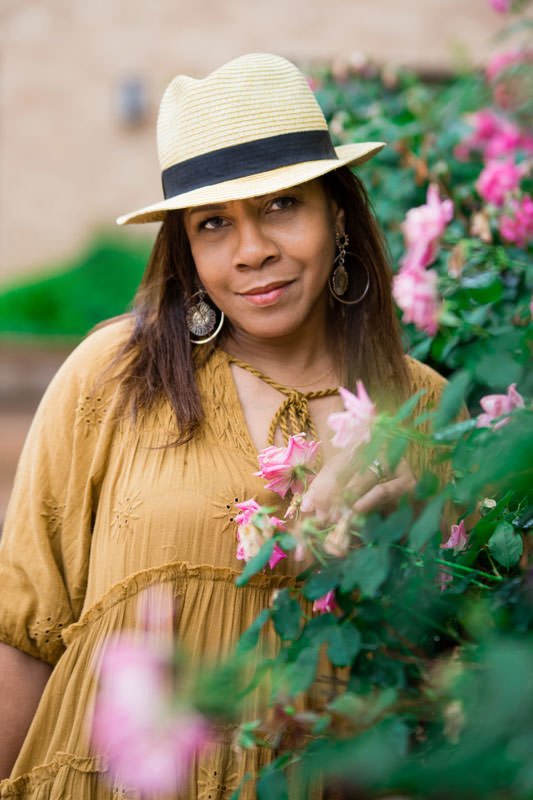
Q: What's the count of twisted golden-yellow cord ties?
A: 1